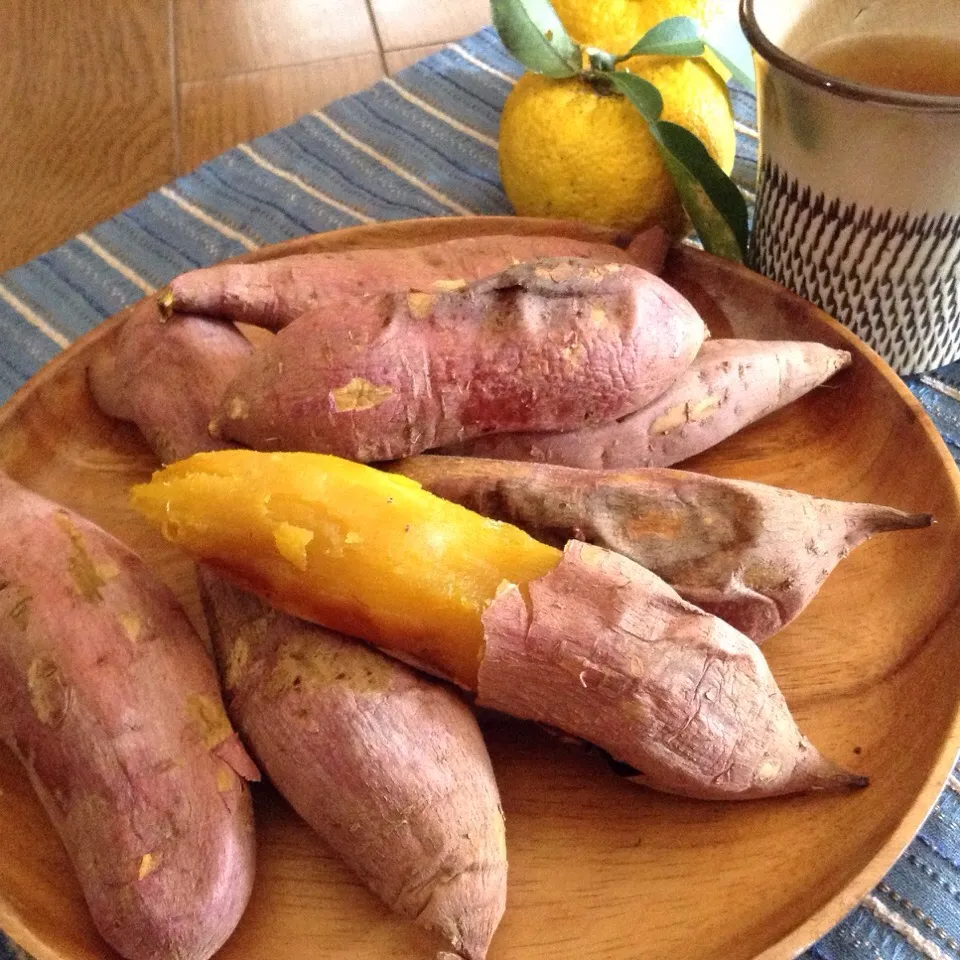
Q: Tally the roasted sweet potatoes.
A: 8